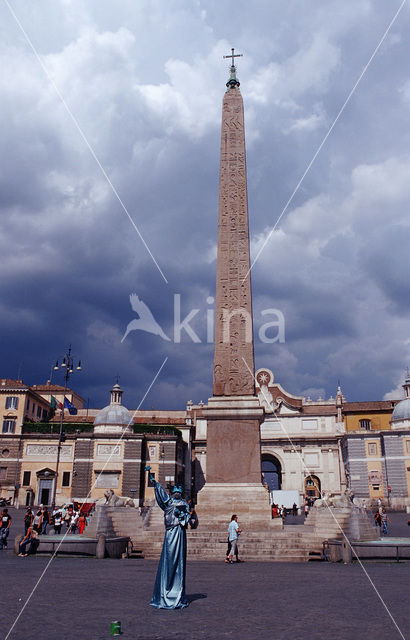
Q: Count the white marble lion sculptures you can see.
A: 2